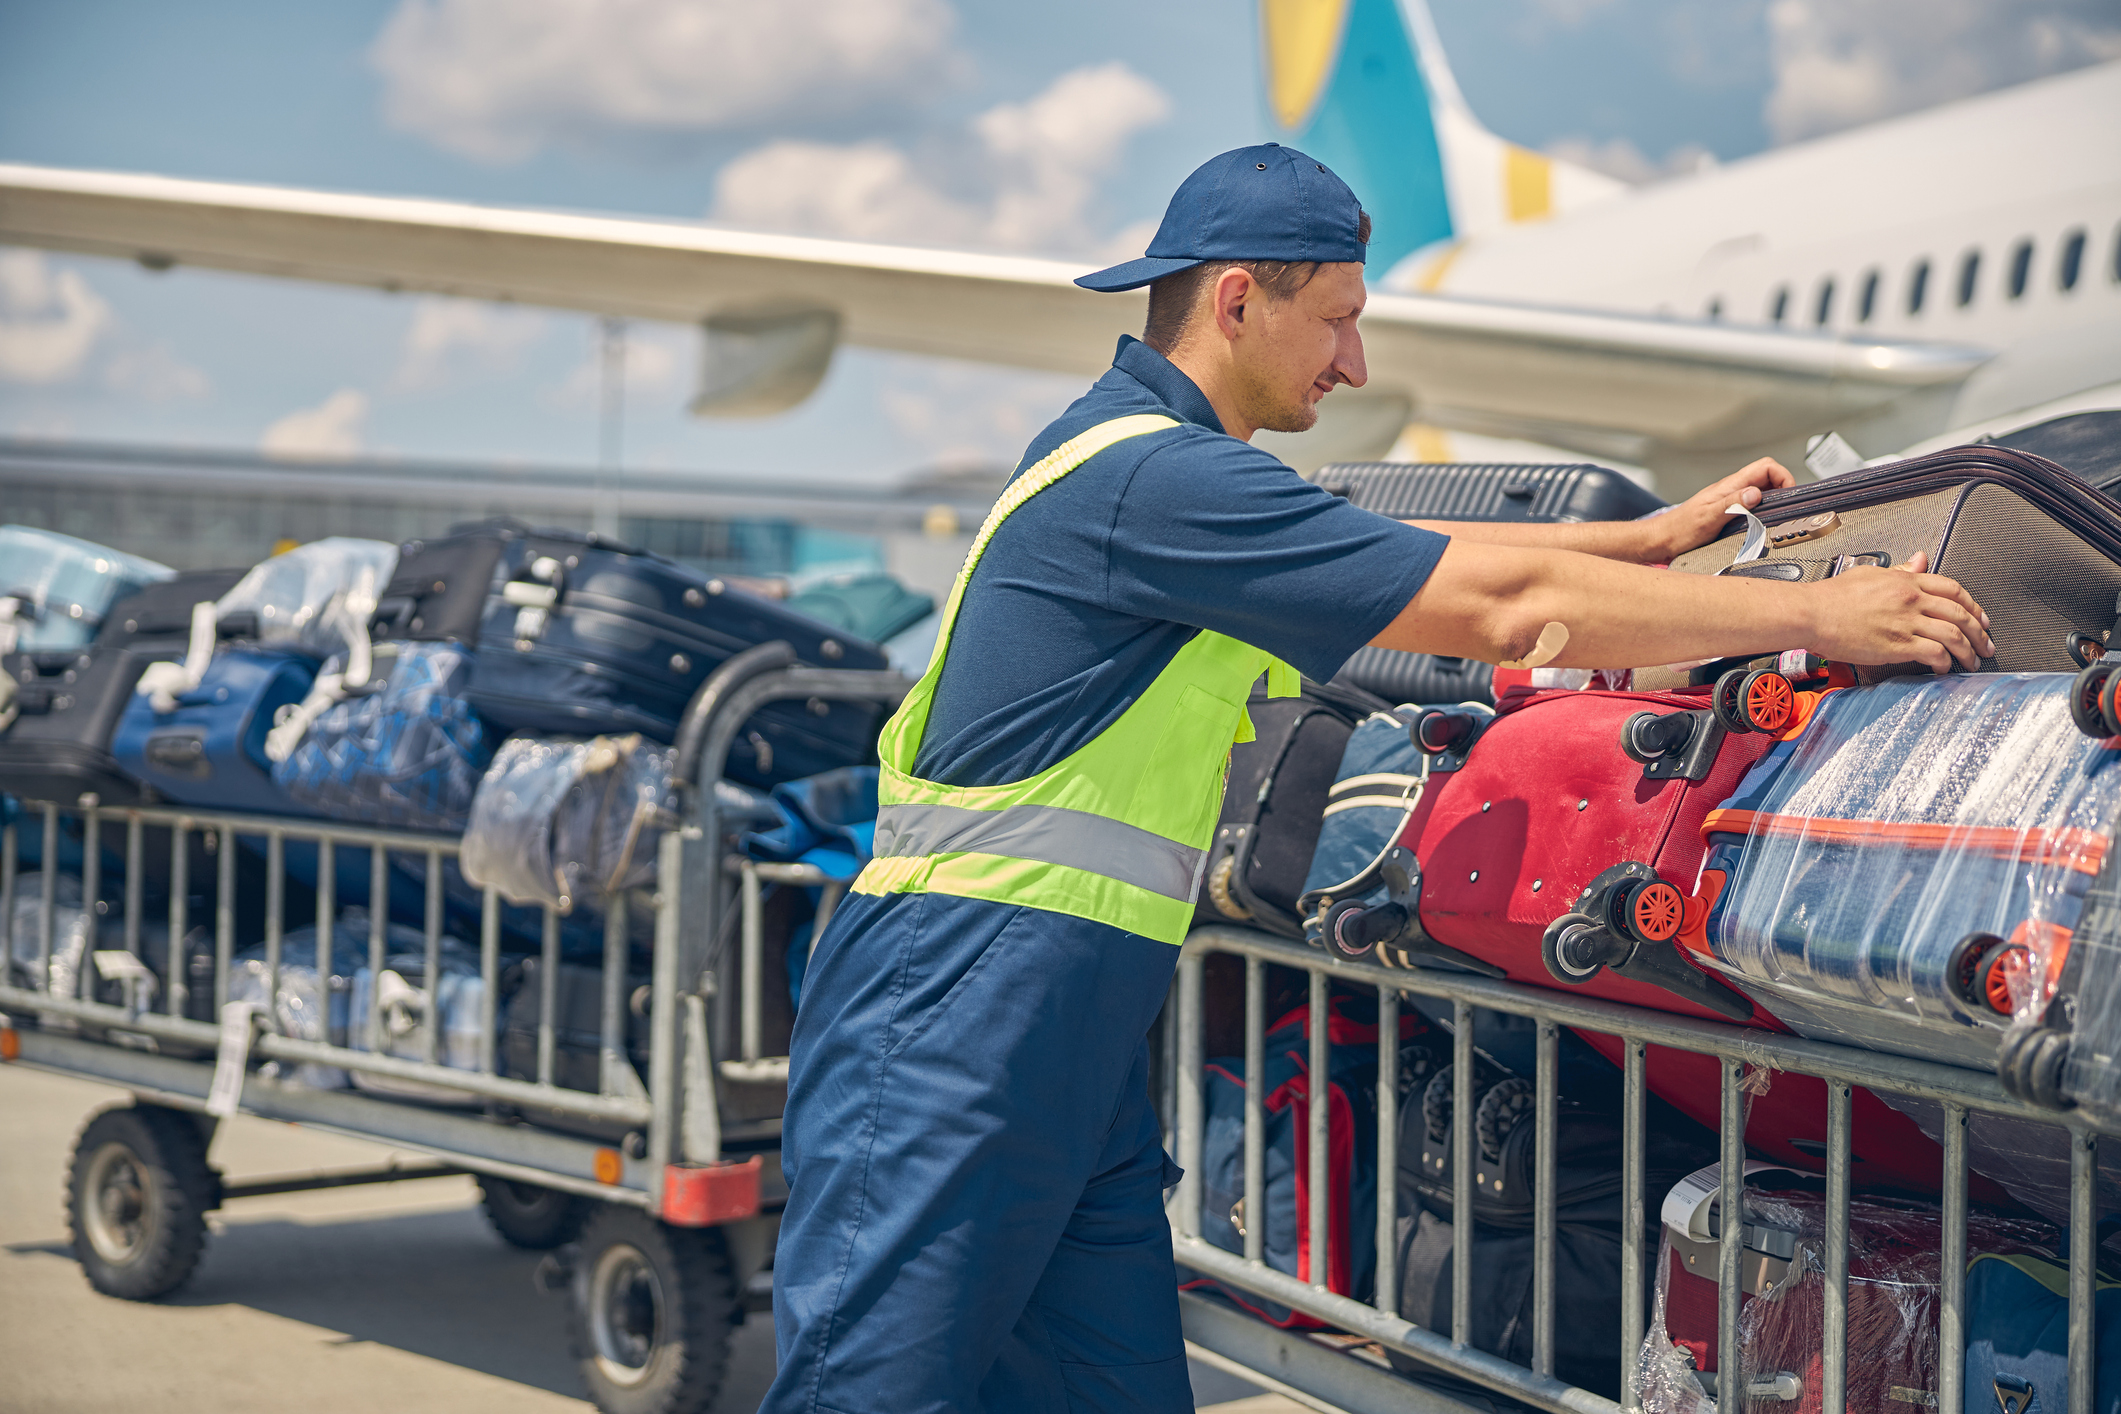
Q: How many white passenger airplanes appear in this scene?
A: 1